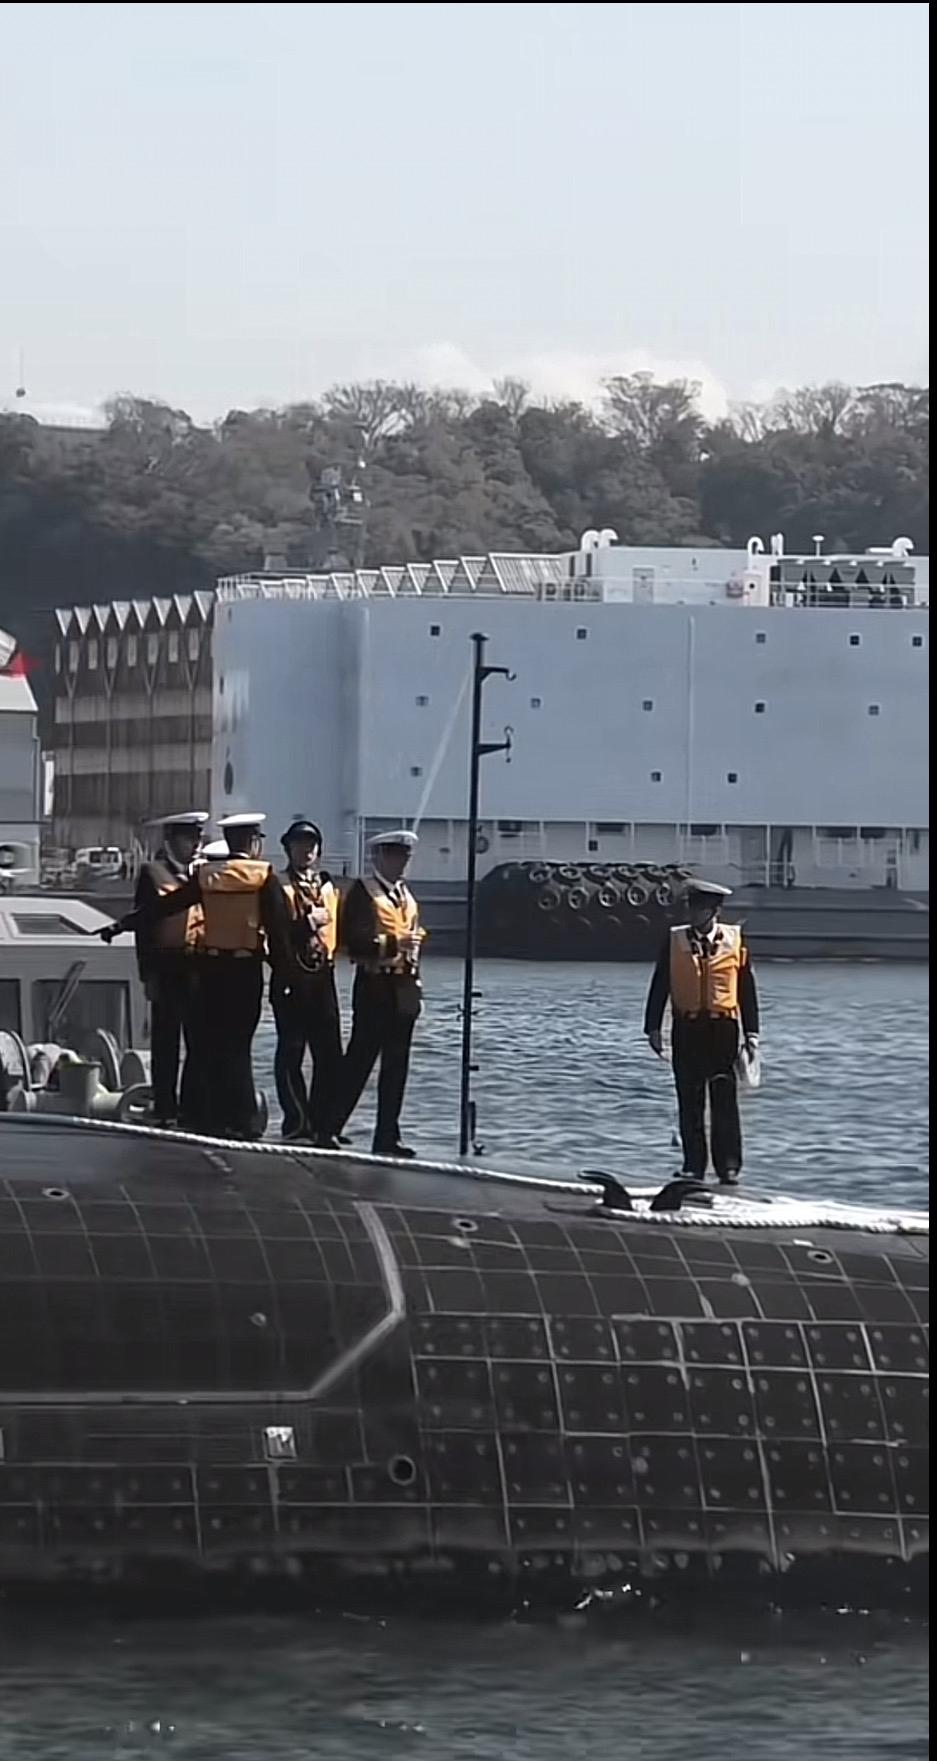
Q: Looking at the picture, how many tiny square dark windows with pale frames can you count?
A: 13